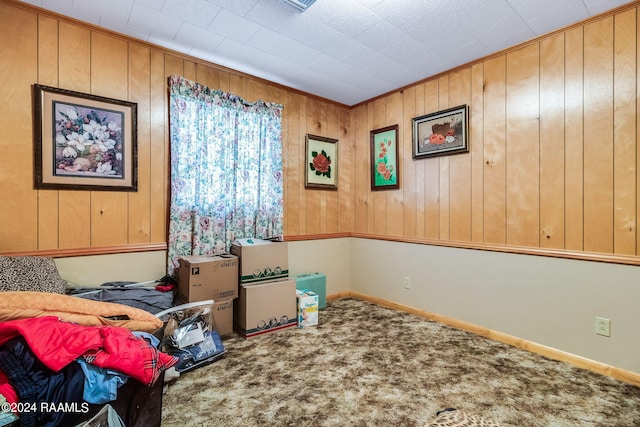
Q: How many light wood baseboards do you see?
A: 2